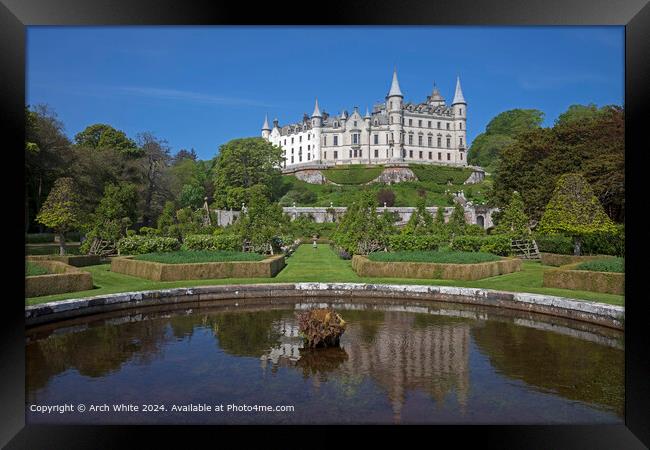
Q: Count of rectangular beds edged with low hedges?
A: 4